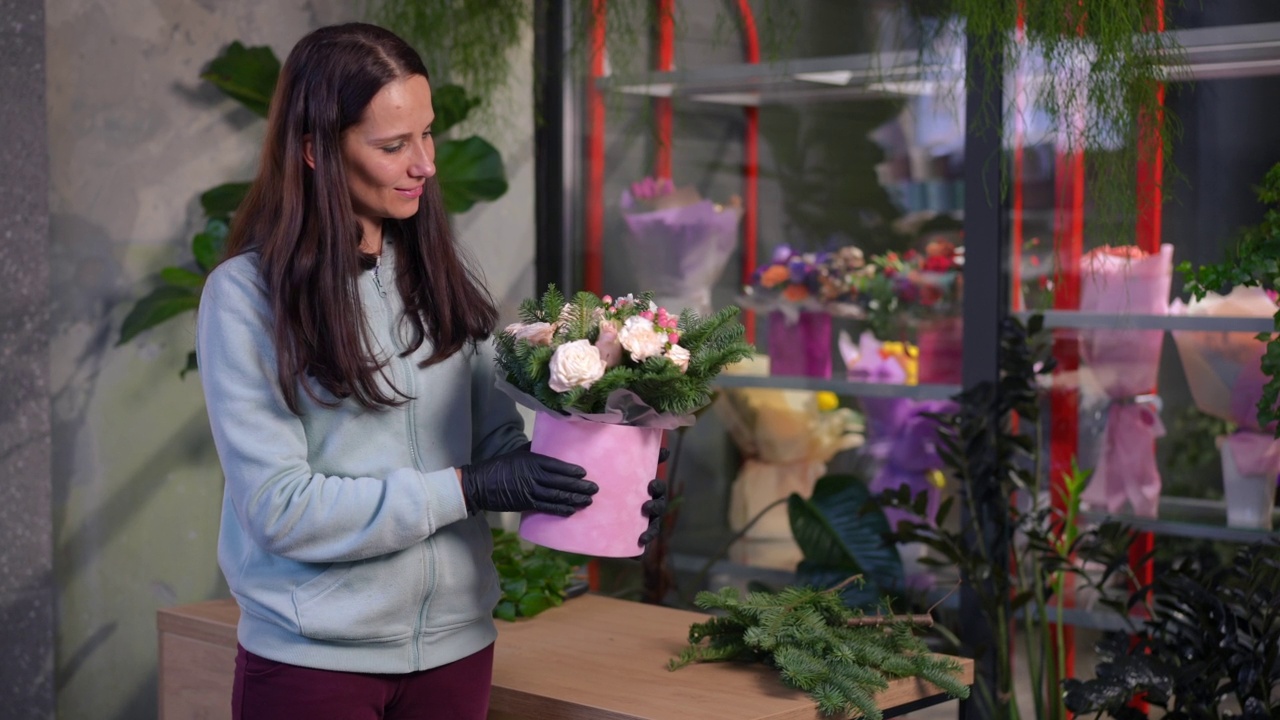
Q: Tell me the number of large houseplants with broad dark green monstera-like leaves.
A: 2